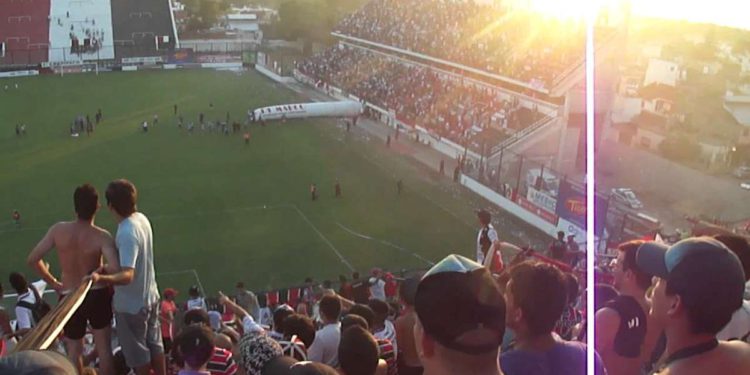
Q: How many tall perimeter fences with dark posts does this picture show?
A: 2